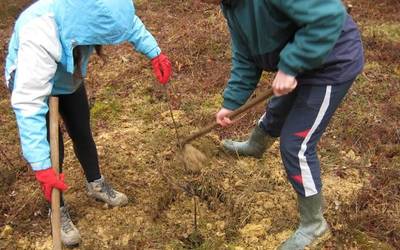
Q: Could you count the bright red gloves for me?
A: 2